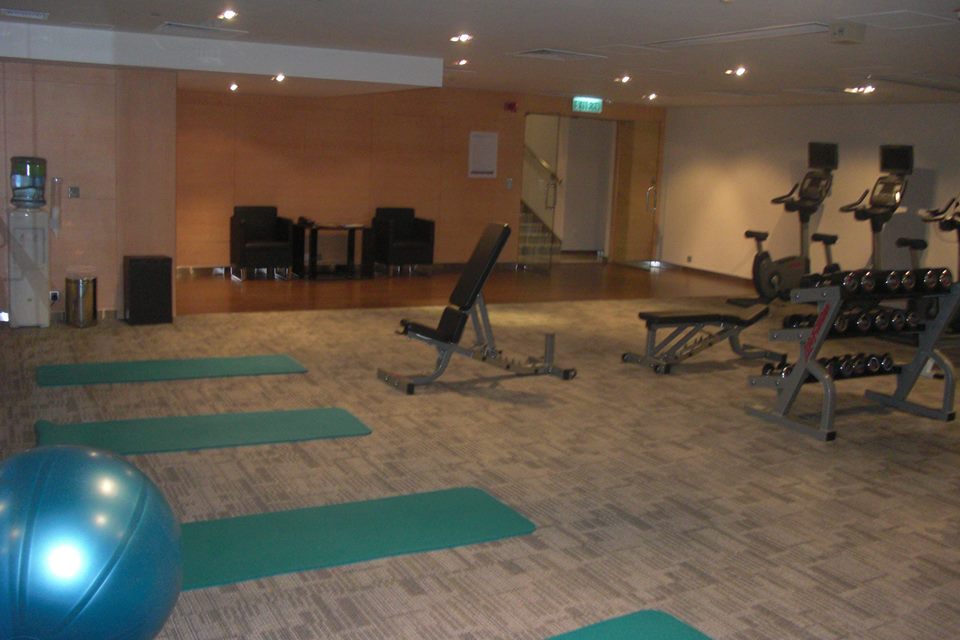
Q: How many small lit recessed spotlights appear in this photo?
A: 9